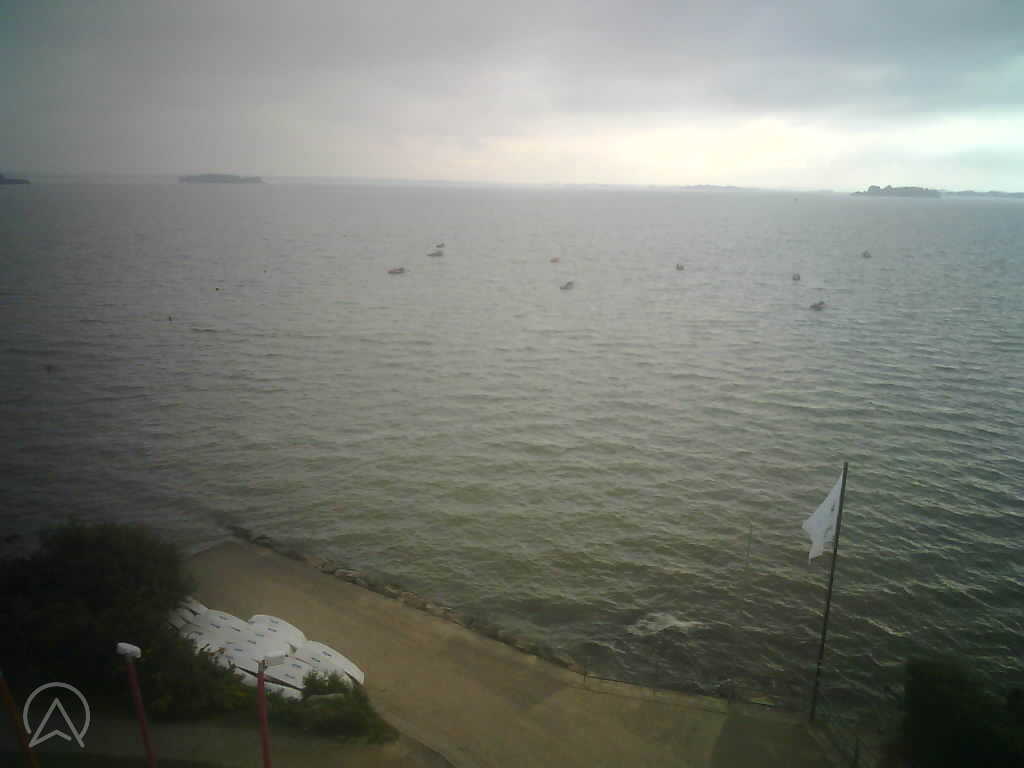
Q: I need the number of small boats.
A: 9